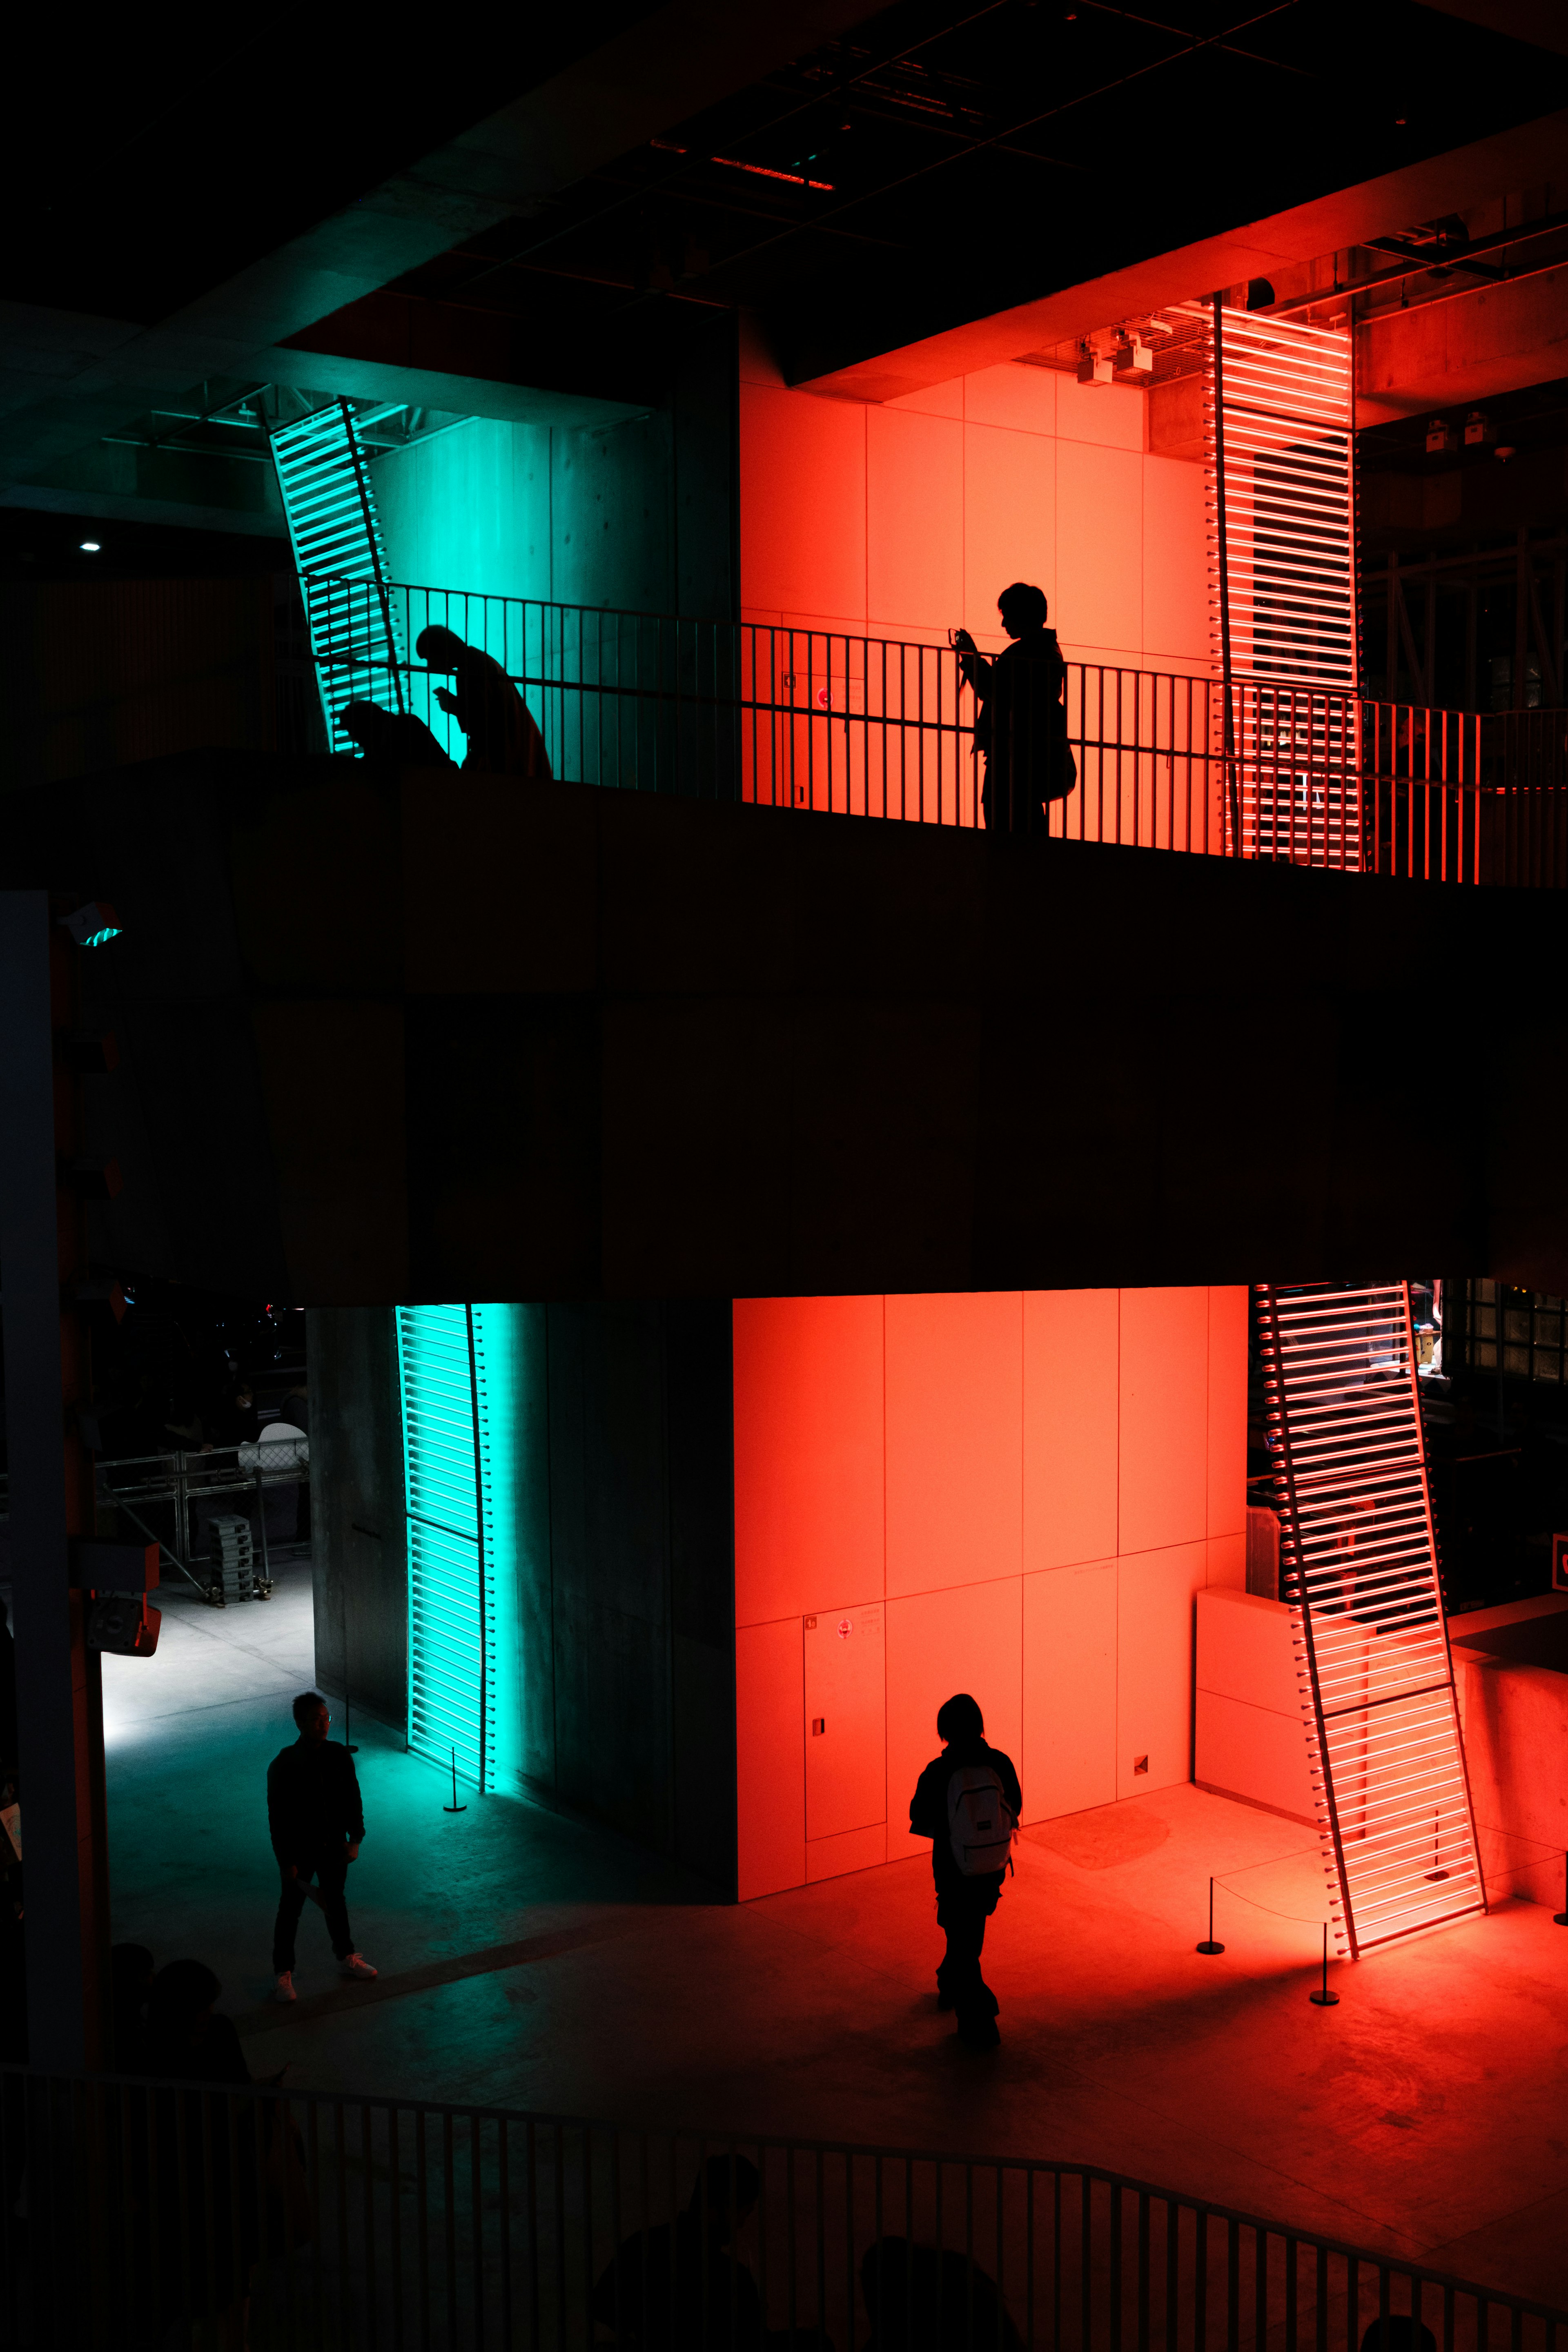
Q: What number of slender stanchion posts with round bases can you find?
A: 6